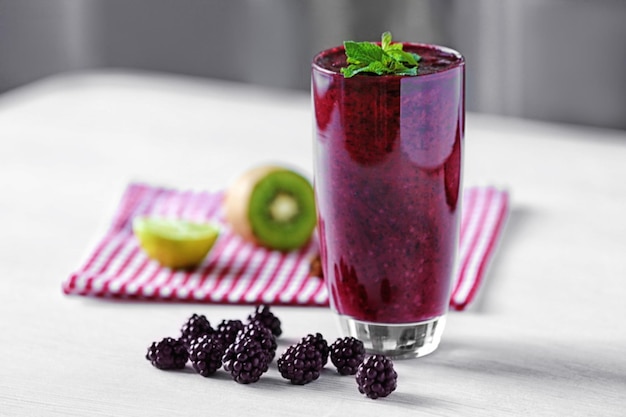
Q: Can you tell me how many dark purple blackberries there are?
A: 11